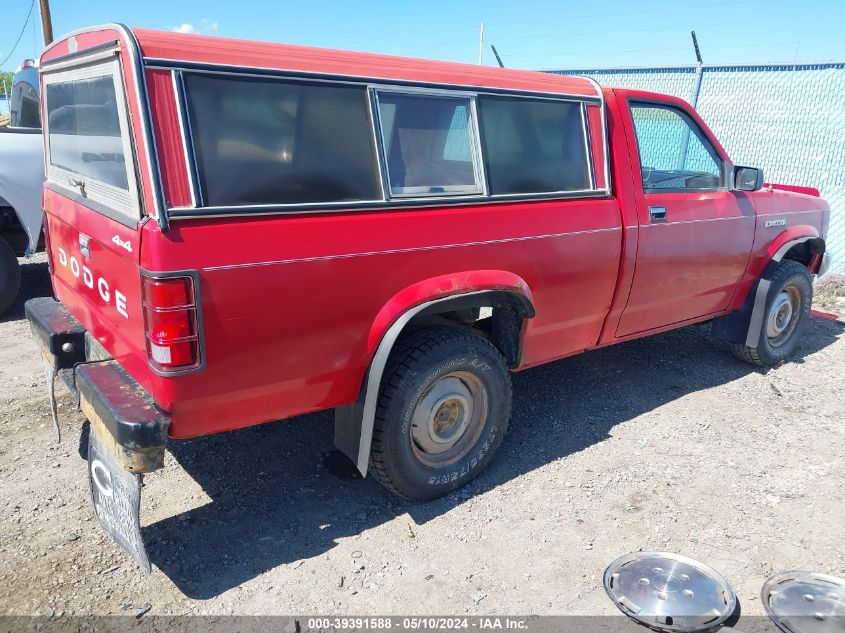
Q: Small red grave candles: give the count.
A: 0